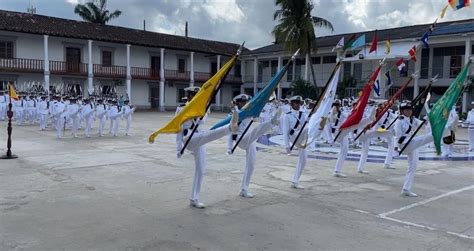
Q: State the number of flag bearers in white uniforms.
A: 7